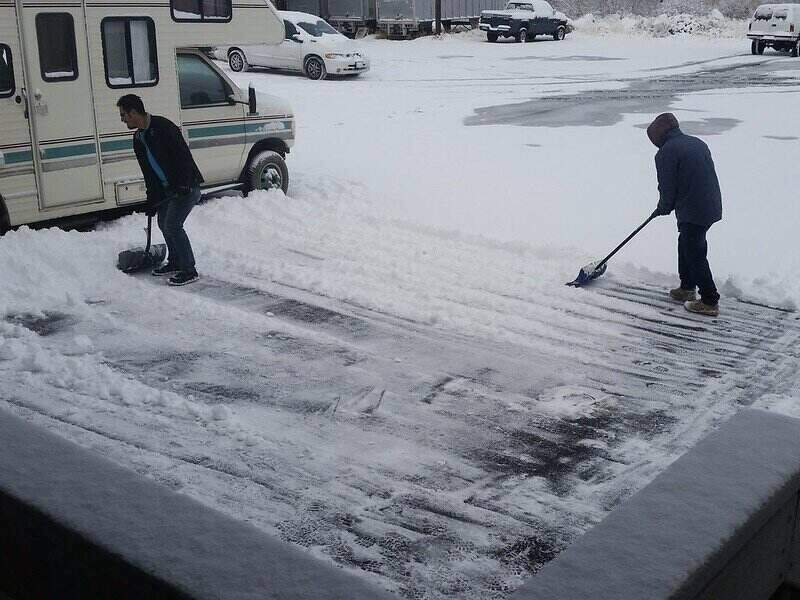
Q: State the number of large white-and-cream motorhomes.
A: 1